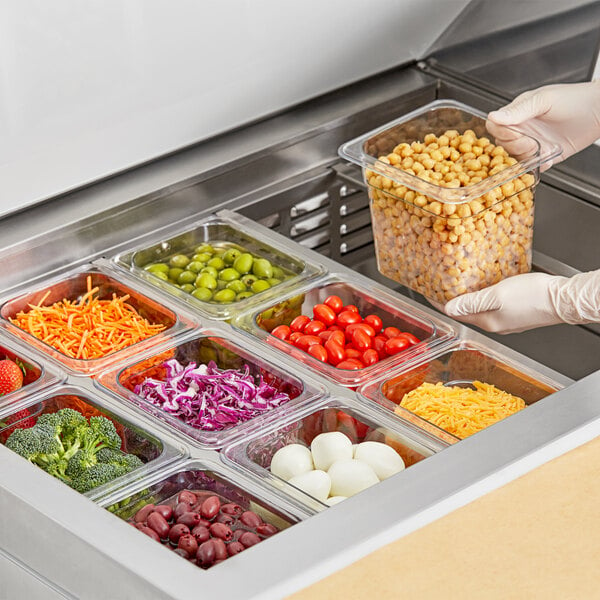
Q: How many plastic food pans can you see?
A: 10